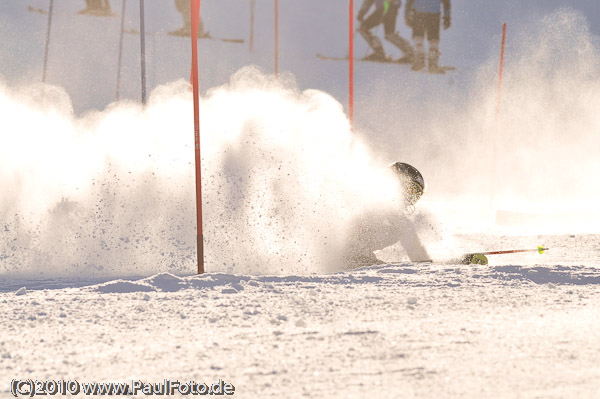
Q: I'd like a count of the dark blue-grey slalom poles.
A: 3